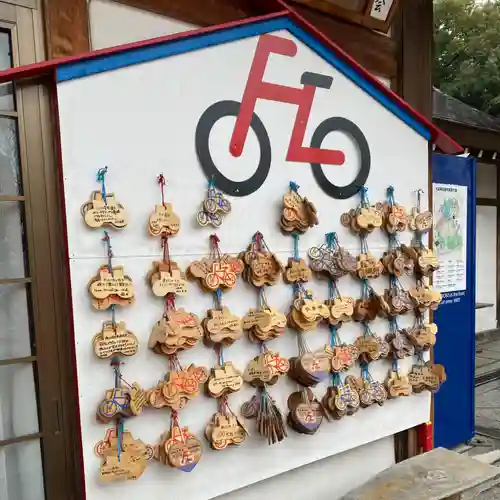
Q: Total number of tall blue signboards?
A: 1